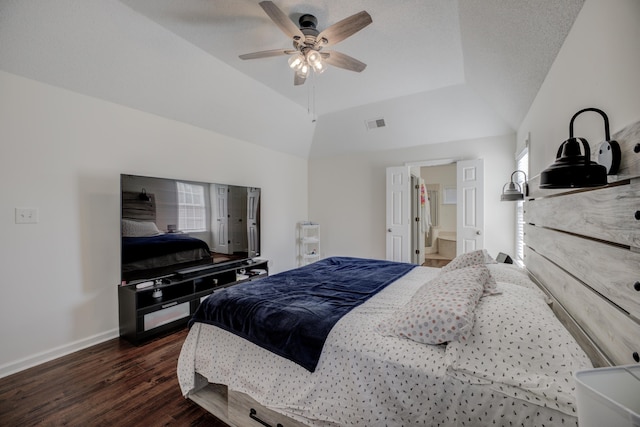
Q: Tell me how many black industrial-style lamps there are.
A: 2